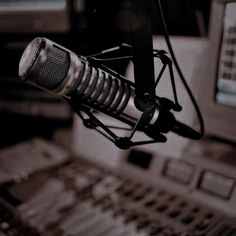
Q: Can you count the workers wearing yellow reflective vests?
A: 0